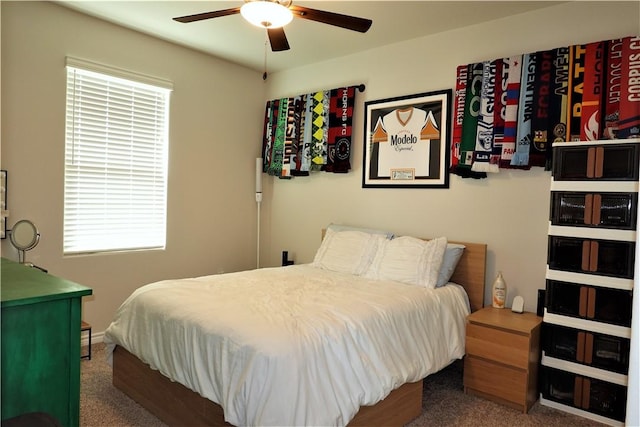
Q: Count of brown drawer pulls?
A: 12